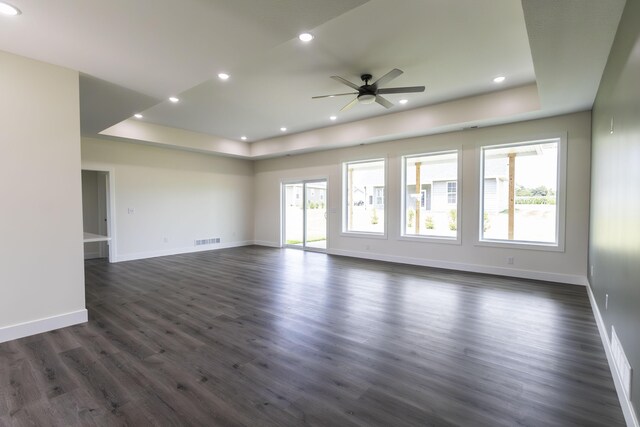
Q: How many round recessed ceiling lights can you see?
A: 10